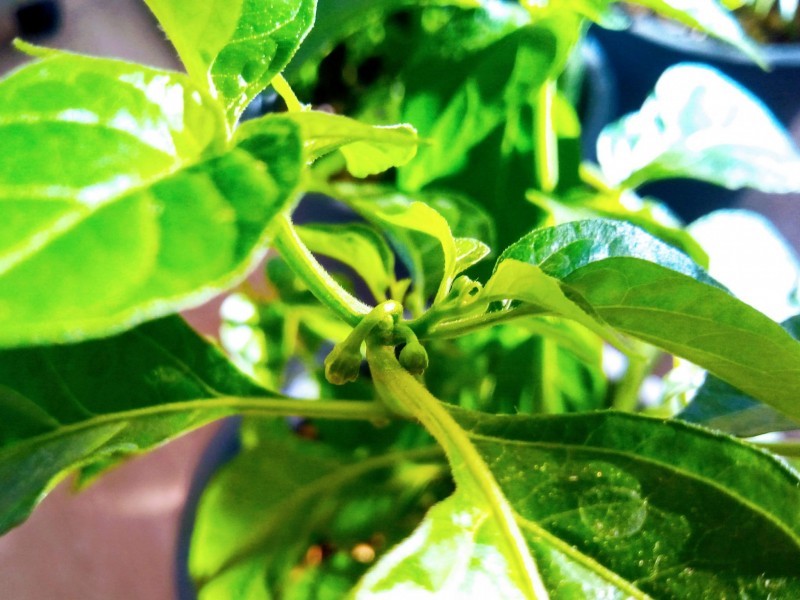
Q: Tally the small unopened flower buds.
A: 2